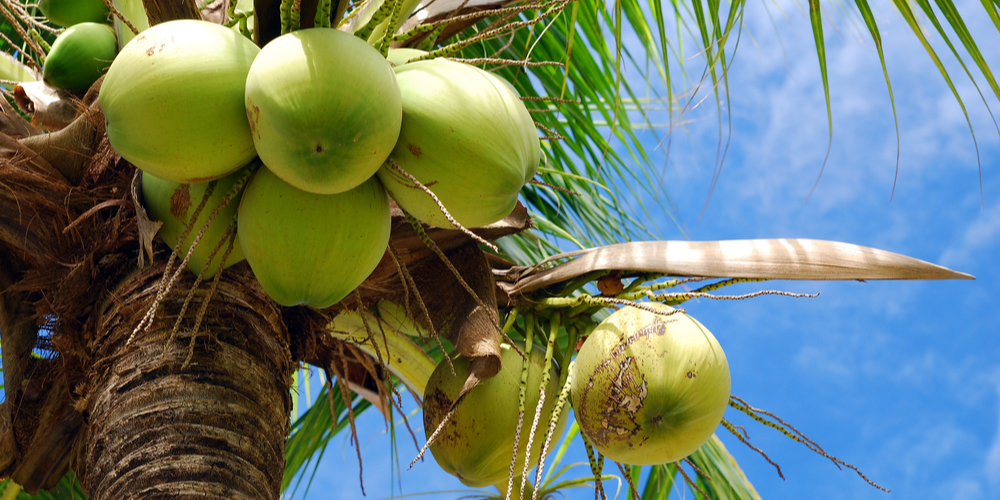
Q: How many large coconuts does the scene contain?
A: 7